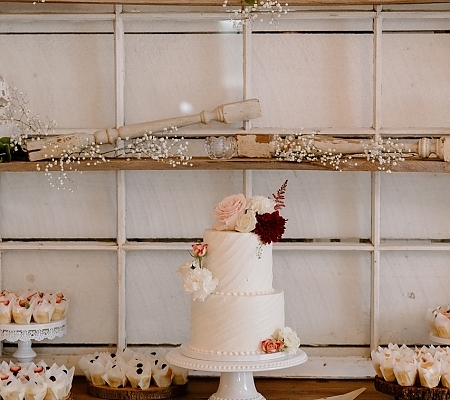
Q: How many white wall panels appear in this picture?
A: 12